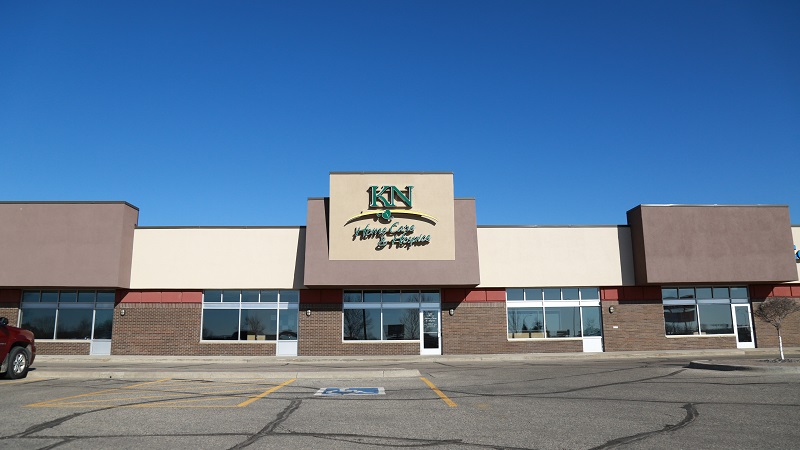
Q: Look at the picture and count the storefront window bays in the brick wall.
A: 5